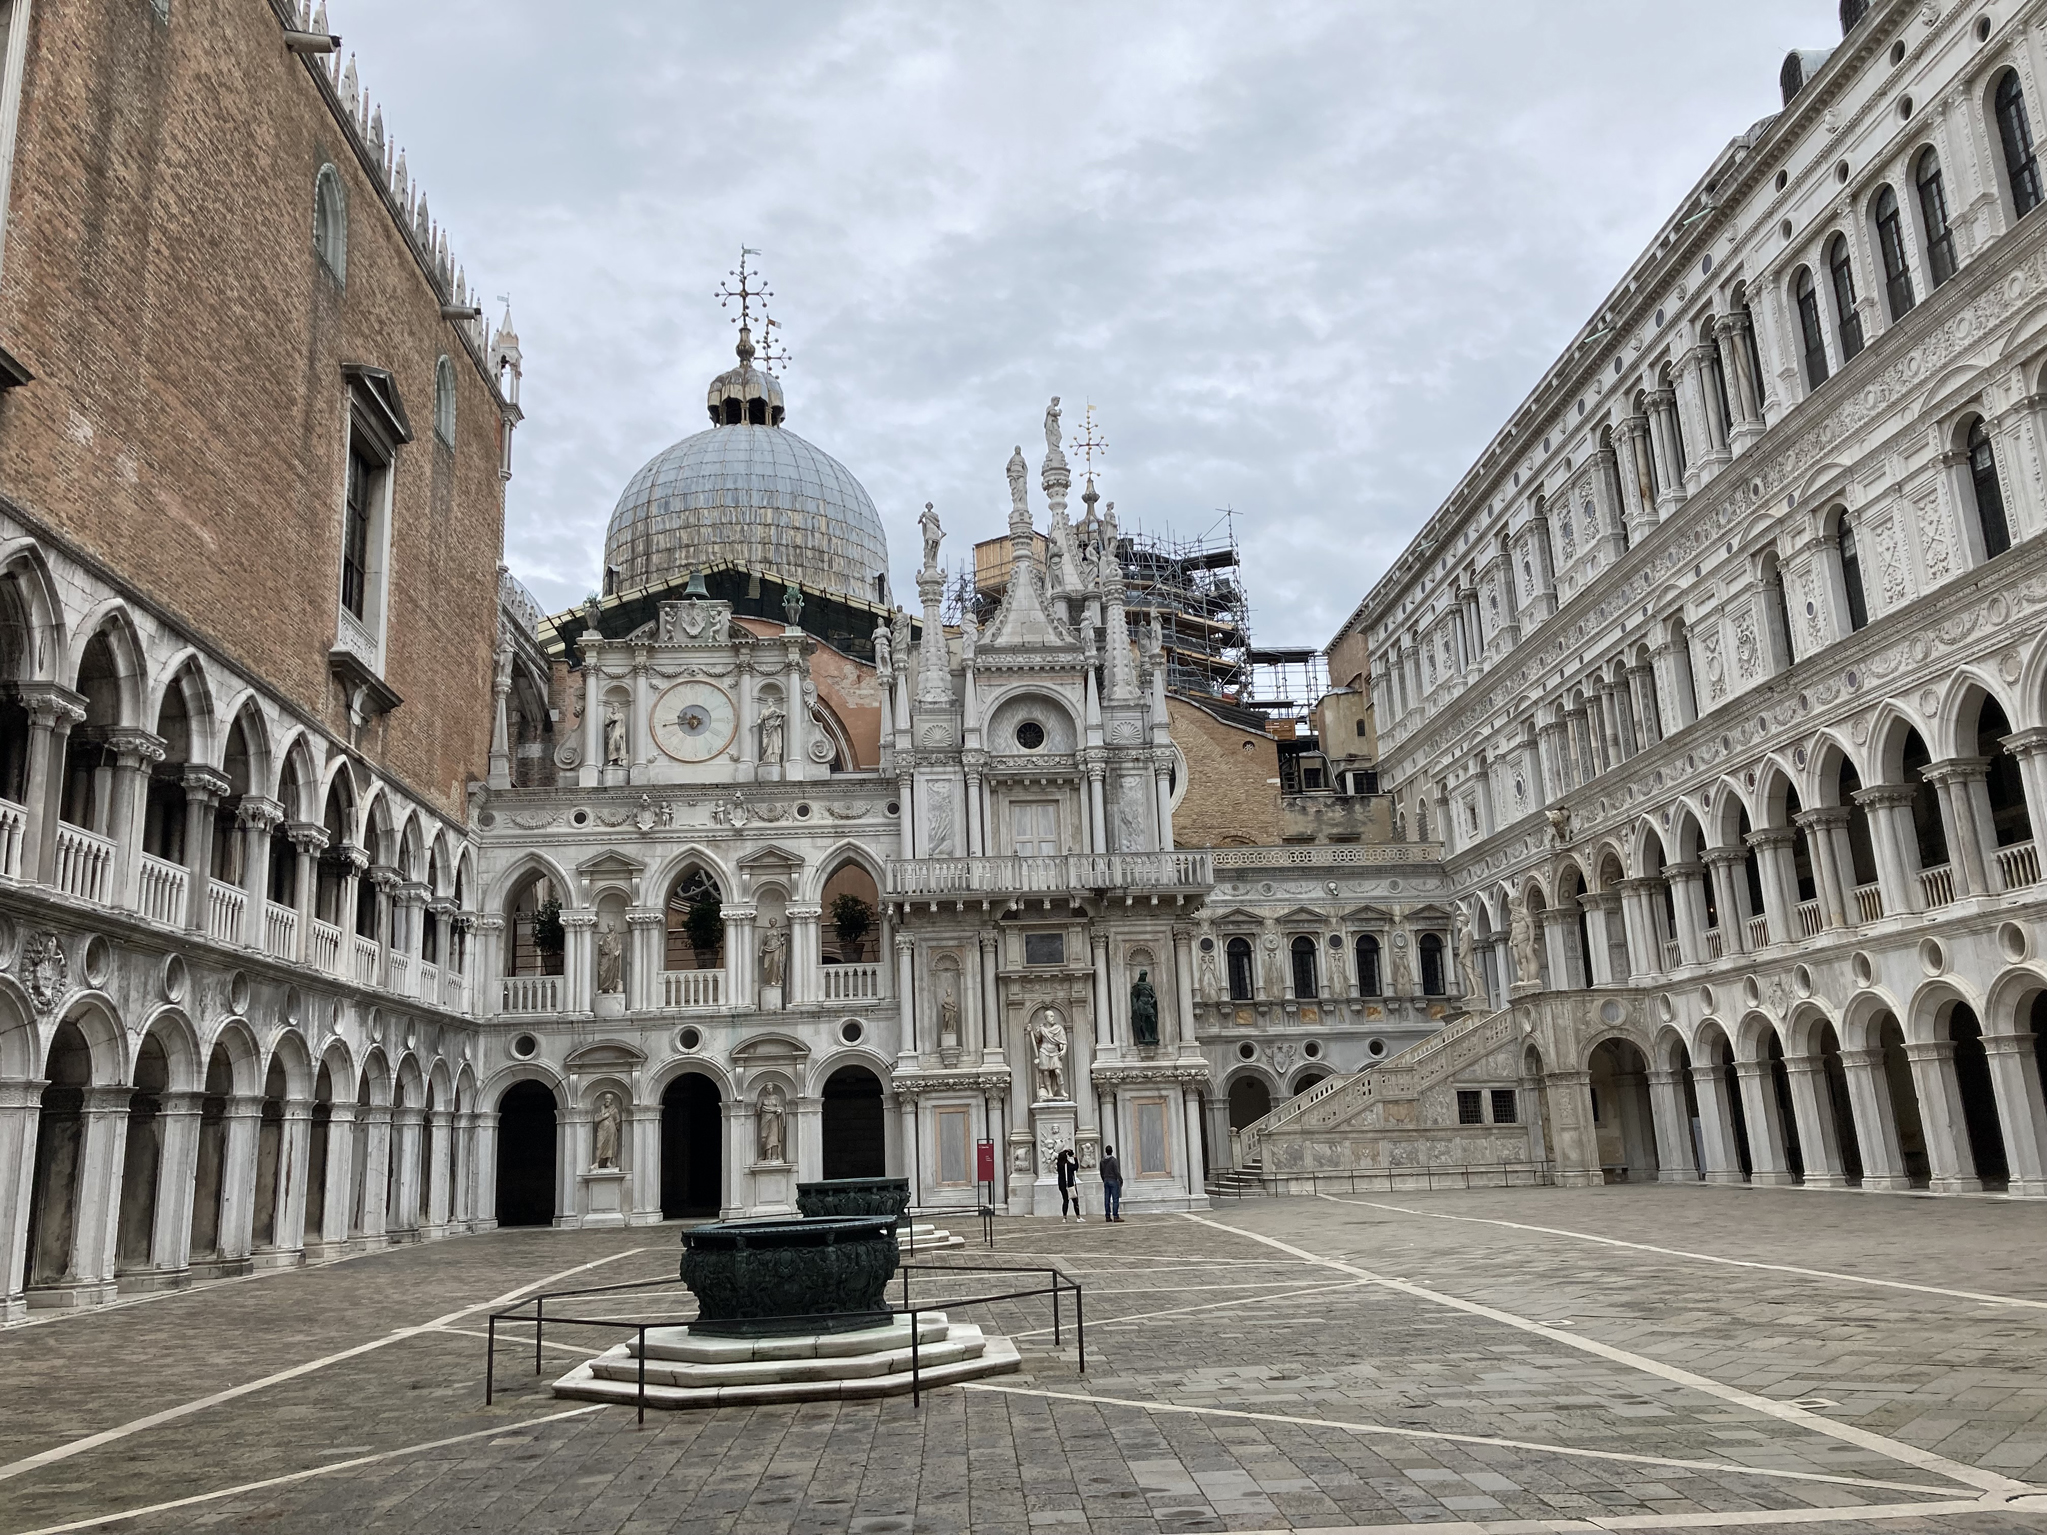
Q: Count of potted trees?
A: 3